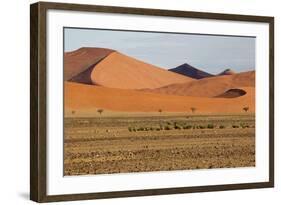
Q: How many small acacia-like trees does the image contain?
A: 5